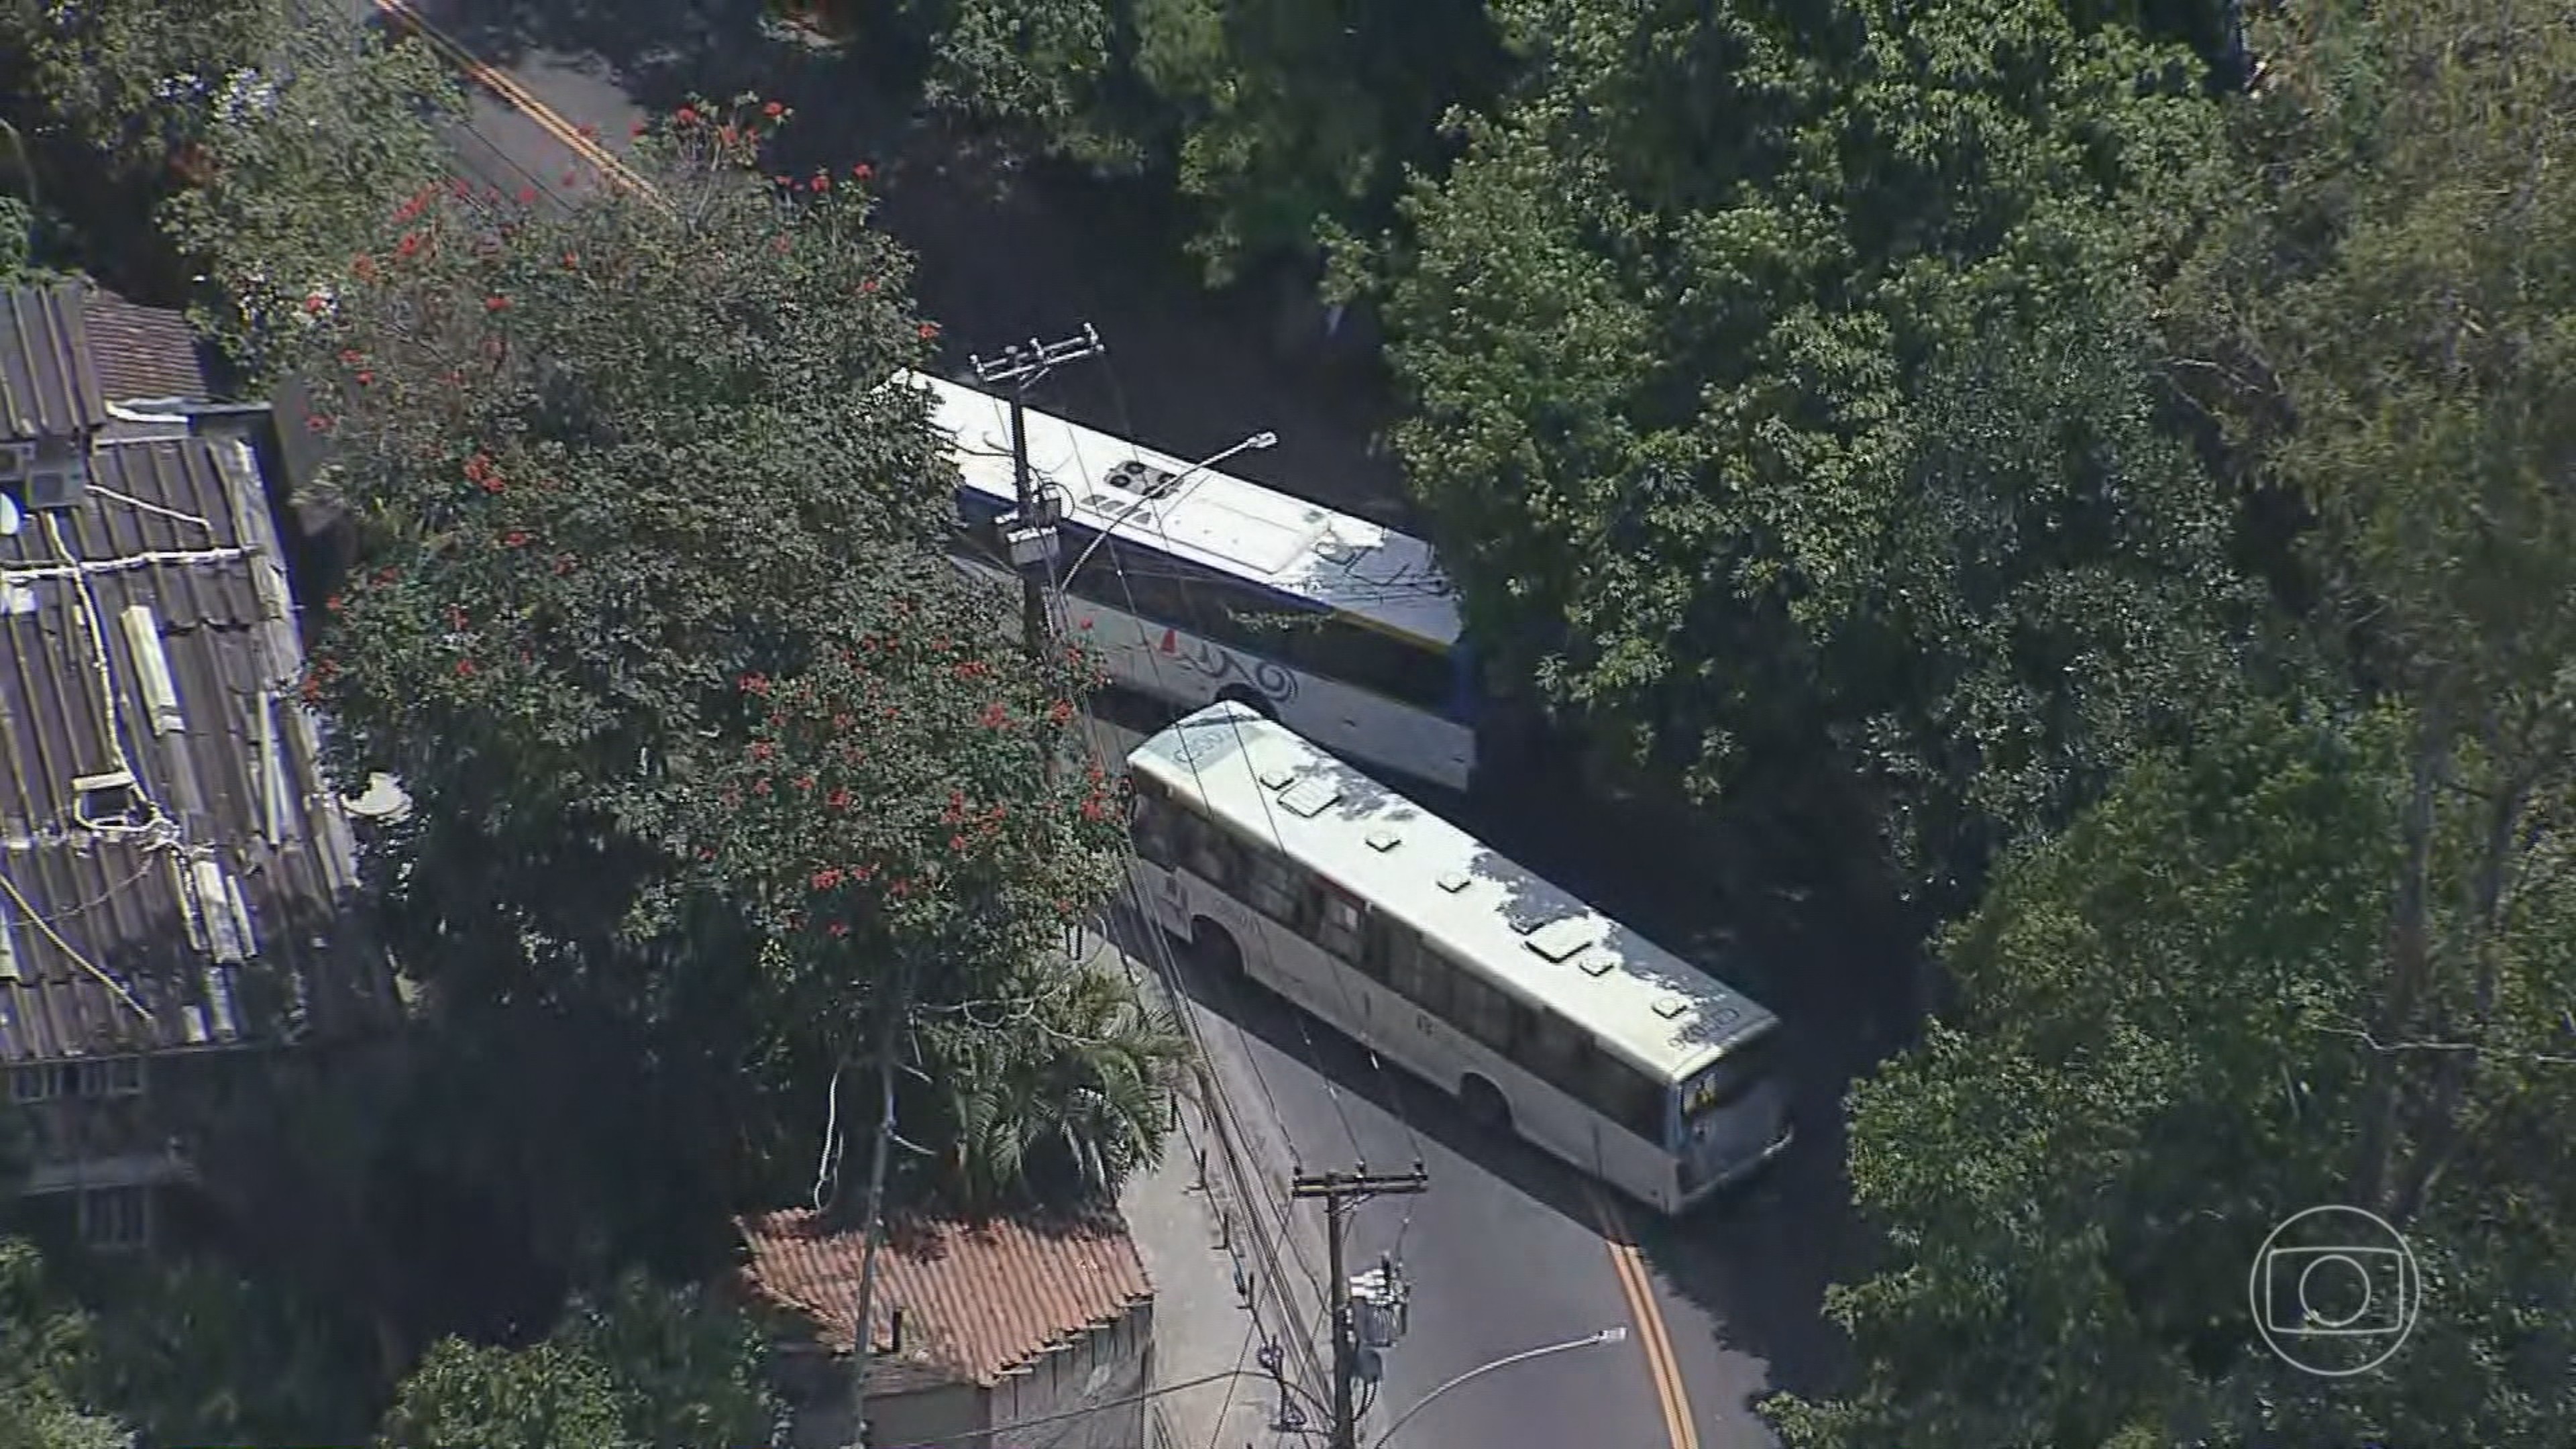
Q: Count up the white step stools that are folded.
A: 0